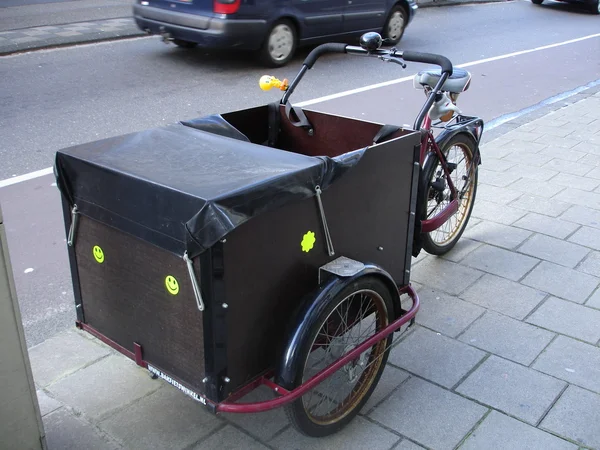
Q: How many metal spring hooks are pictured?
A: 3